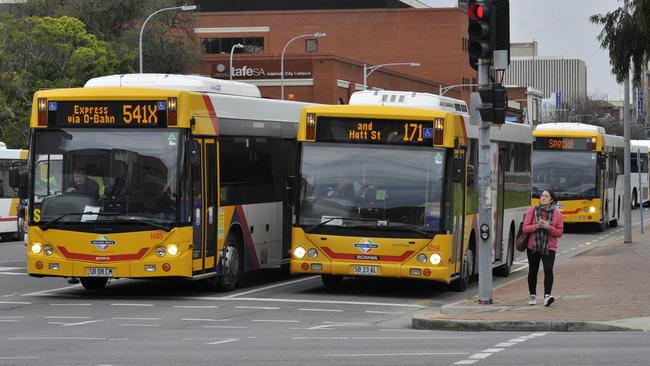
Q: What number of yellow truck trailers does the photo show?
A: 0